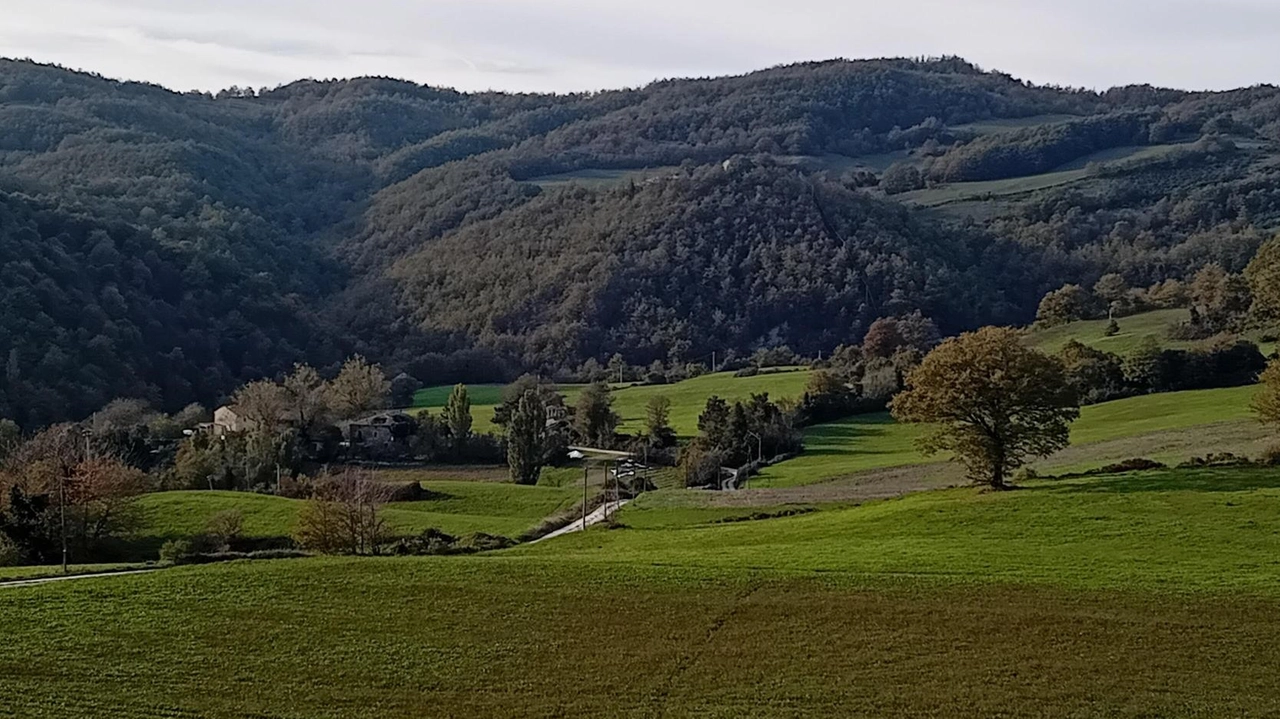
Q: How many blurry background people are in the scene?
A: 0